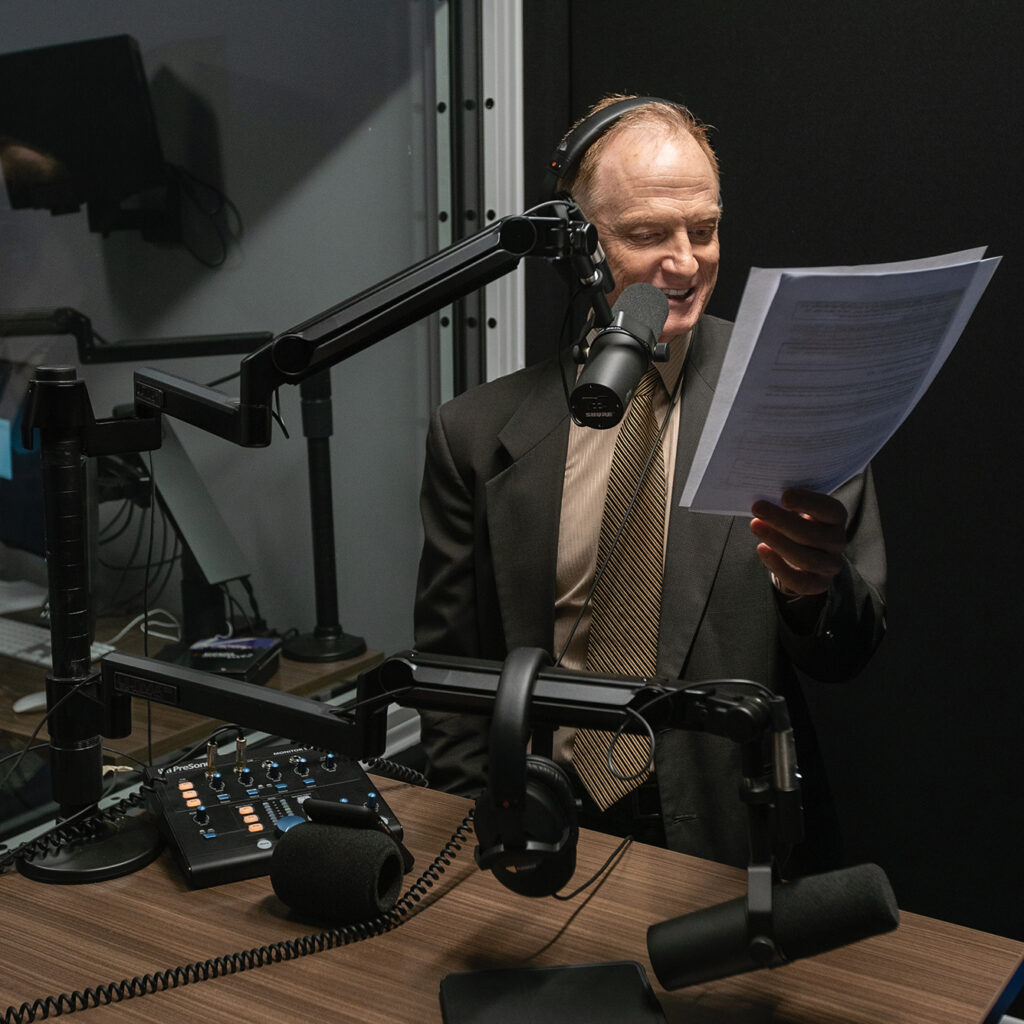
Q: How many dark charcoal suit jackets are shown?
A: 1